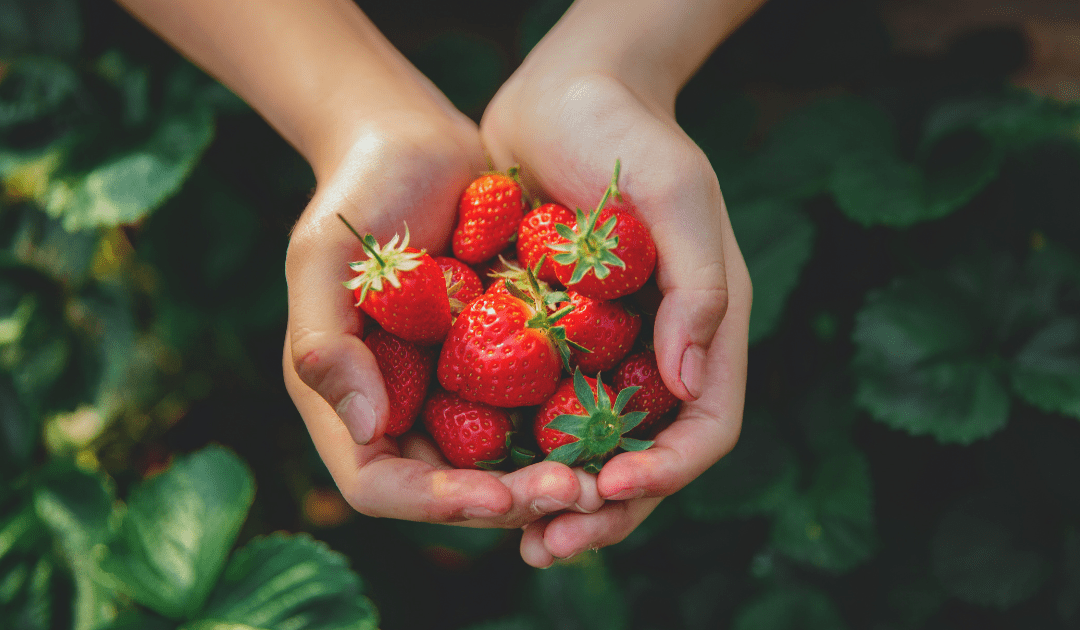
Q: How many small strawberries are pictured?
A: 12